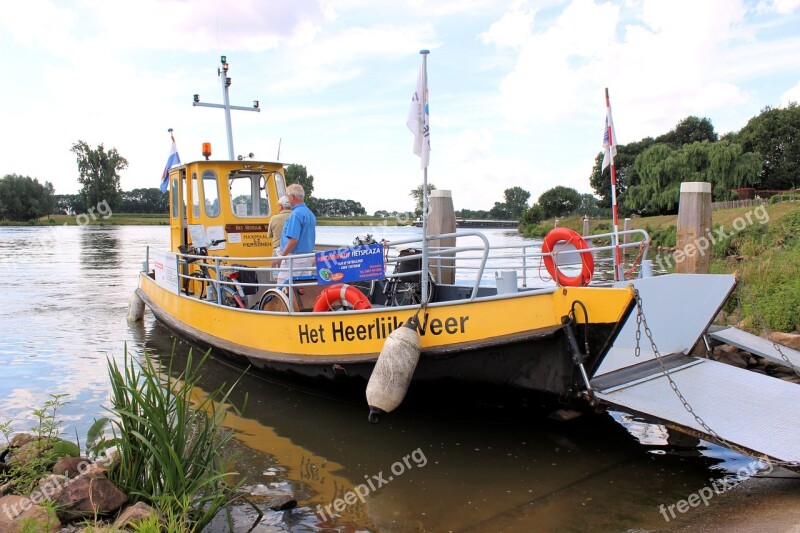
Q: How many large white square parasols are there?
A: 0